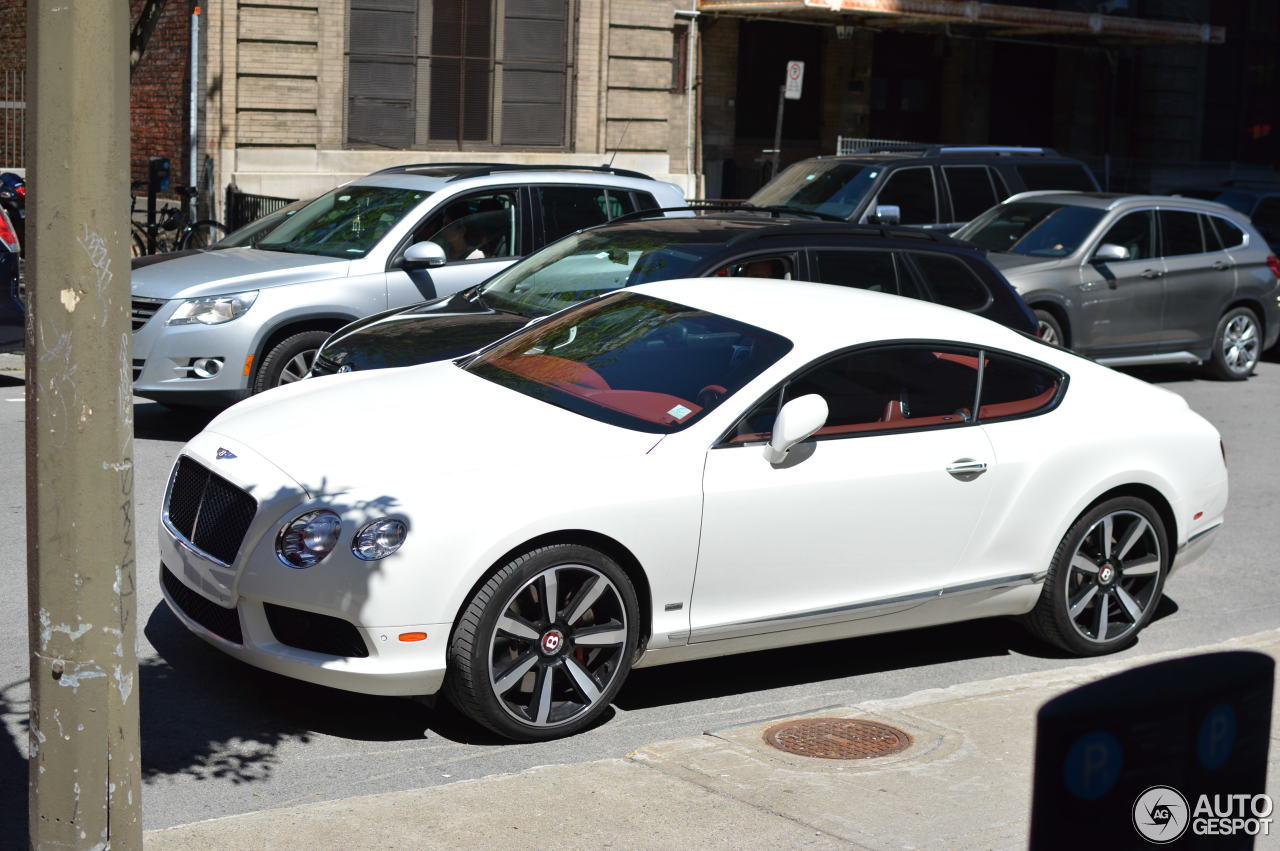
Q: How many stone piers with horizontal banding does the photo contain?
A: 2